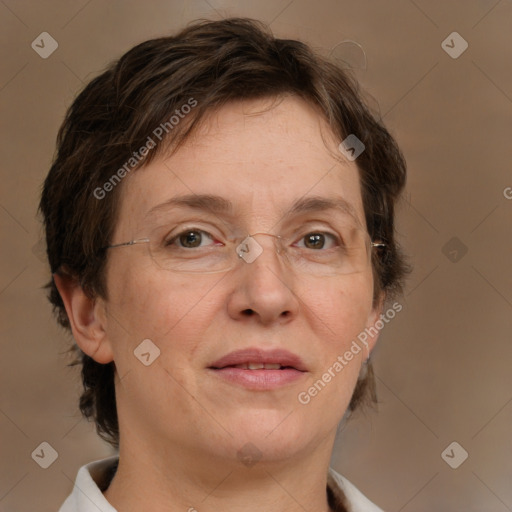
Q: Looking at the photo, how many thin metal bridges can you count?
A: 1